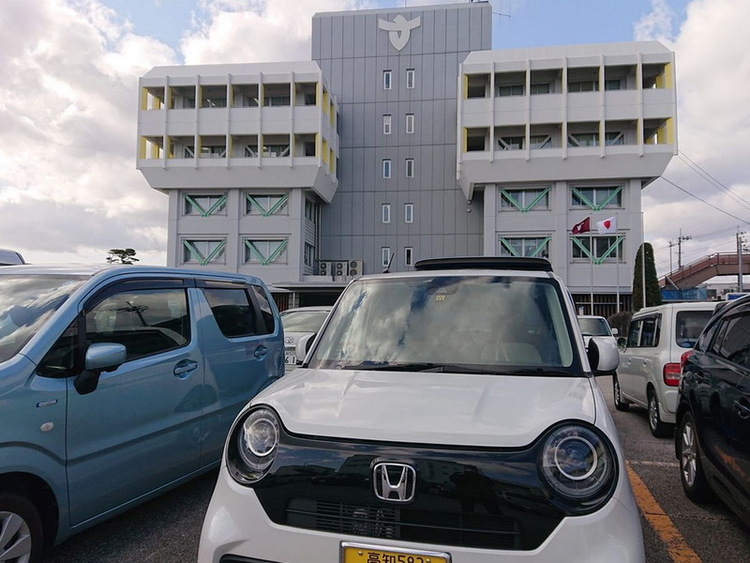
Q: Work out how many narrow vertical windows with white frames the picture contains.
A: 10